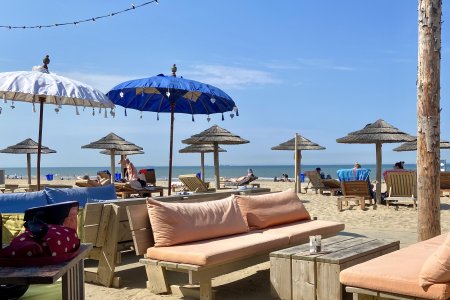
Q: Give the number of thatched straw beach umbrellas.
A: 8